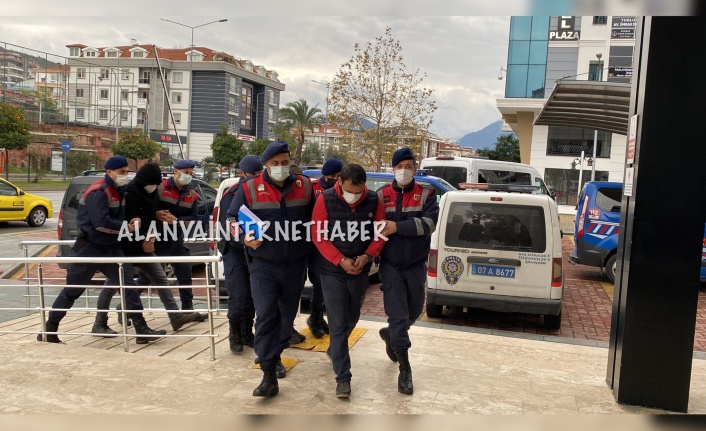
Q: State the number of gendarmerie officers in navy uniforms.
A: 6